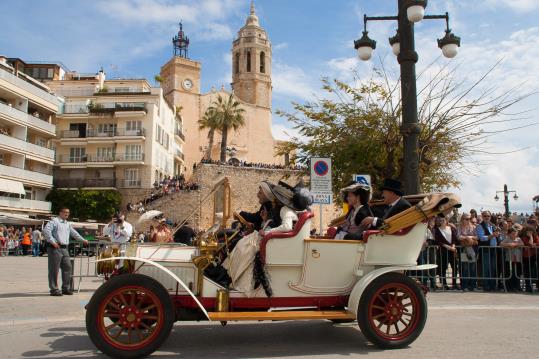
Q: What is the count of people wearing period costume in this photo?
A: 4